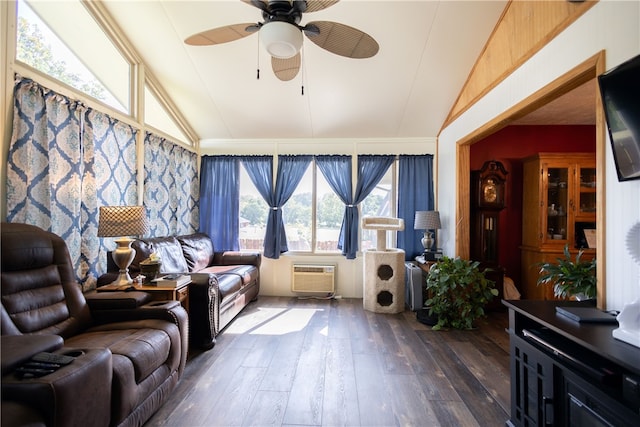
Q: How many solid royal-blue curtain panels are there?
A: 6